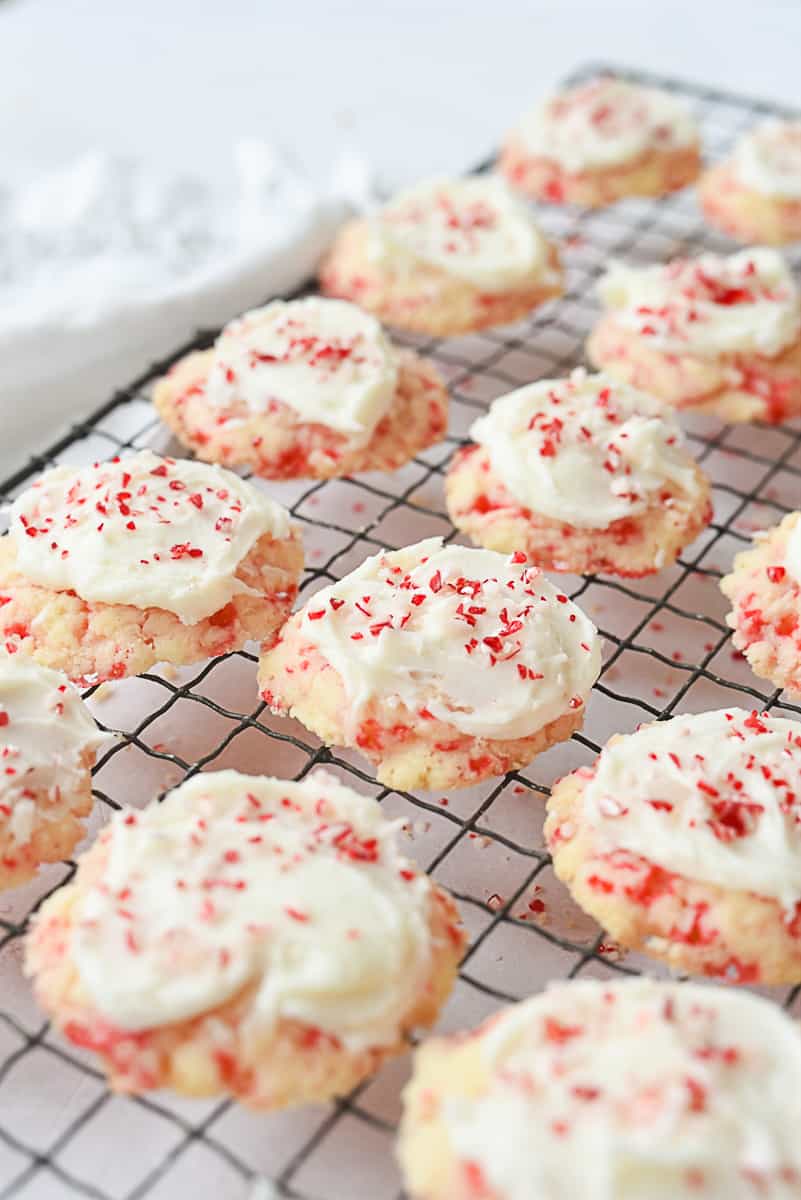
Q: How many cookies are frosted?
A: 13